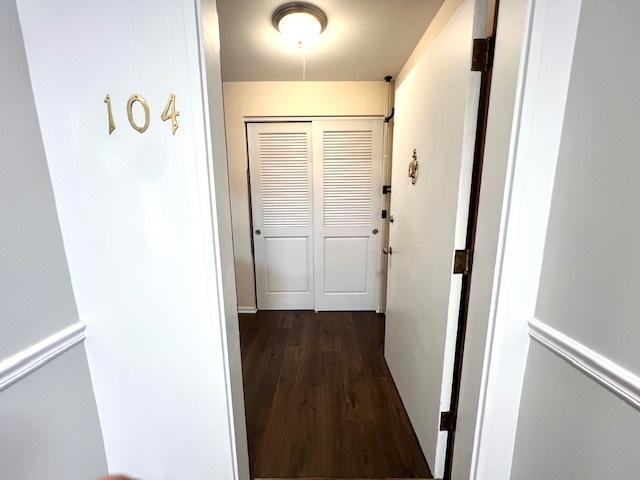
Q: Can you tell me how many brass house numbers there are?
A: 3